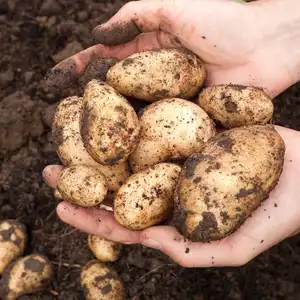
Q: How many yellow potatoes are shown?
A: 12